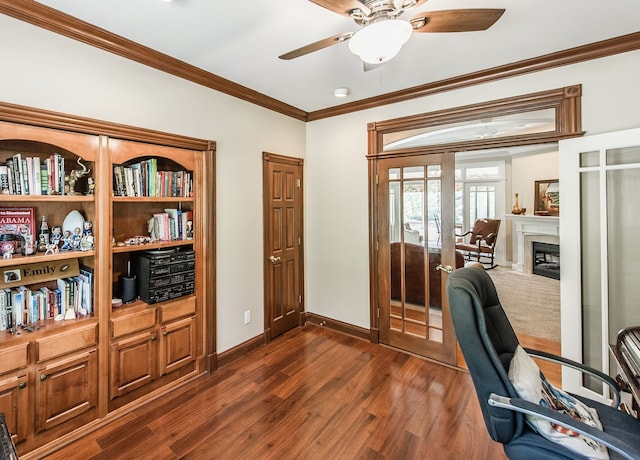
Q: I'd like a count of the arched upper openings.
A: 2